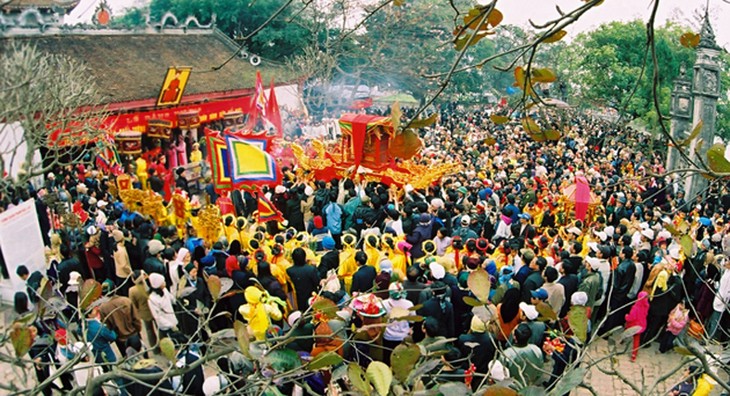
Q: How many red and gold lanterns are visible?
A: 4